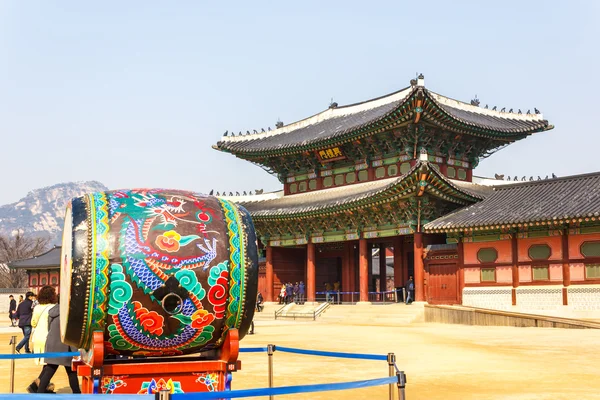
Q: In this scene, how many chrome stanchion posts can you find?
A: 5